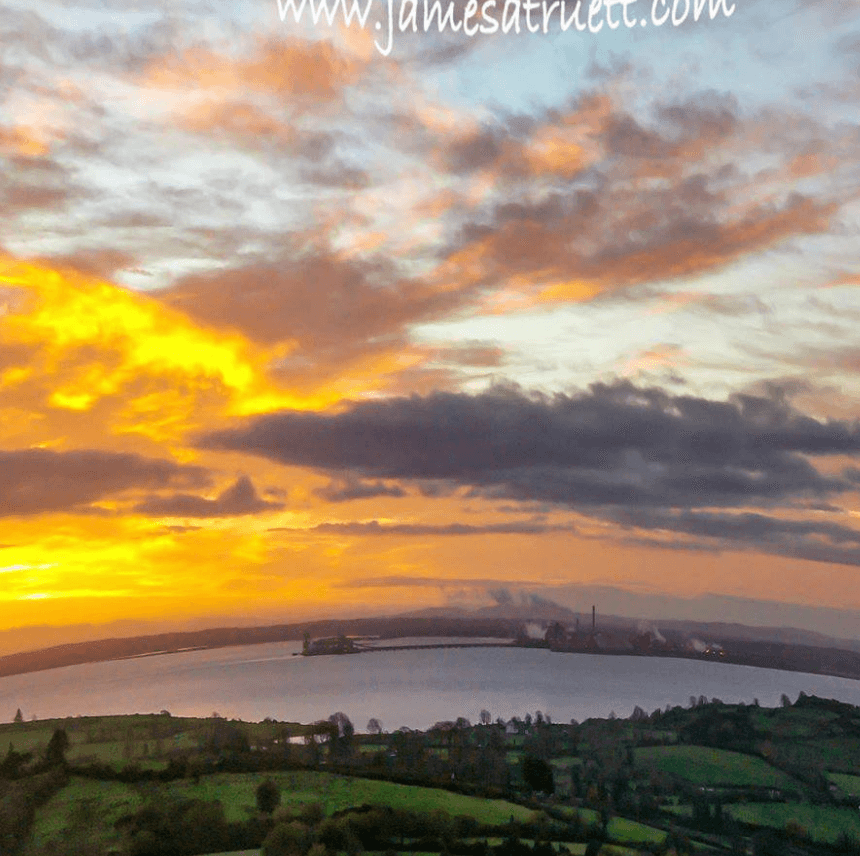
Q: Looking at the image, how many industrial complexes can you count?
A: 1